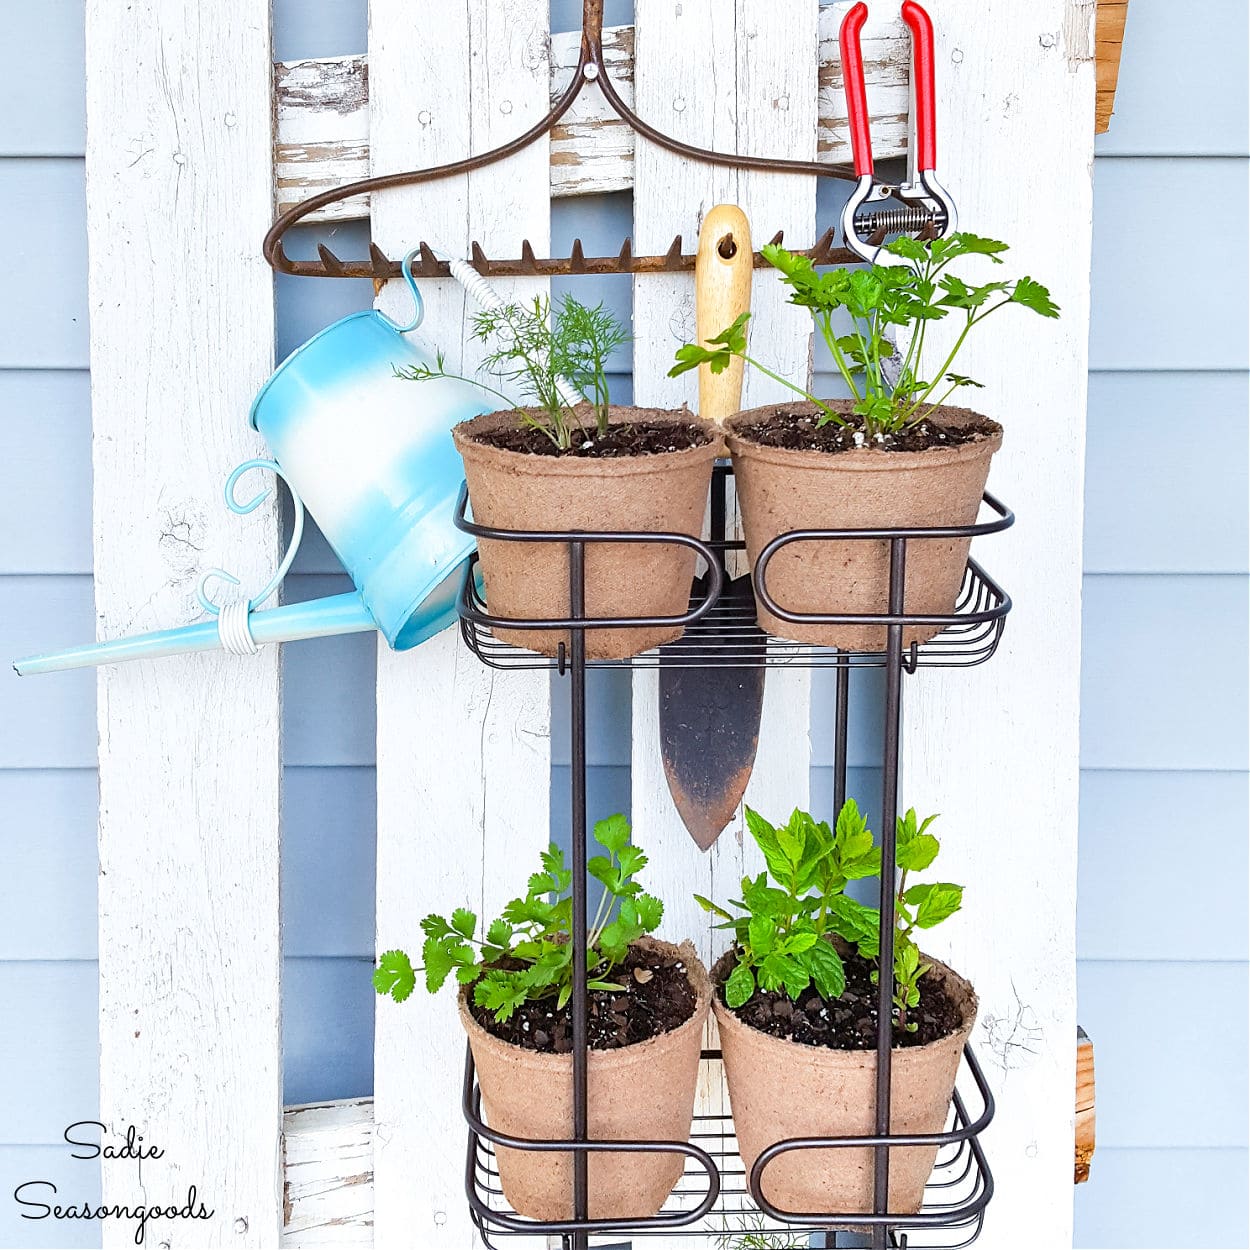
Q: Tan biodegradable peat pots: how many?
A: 4